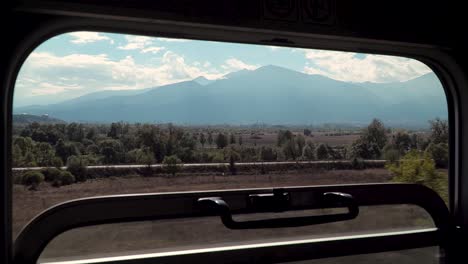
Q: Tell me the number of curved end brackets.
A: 2